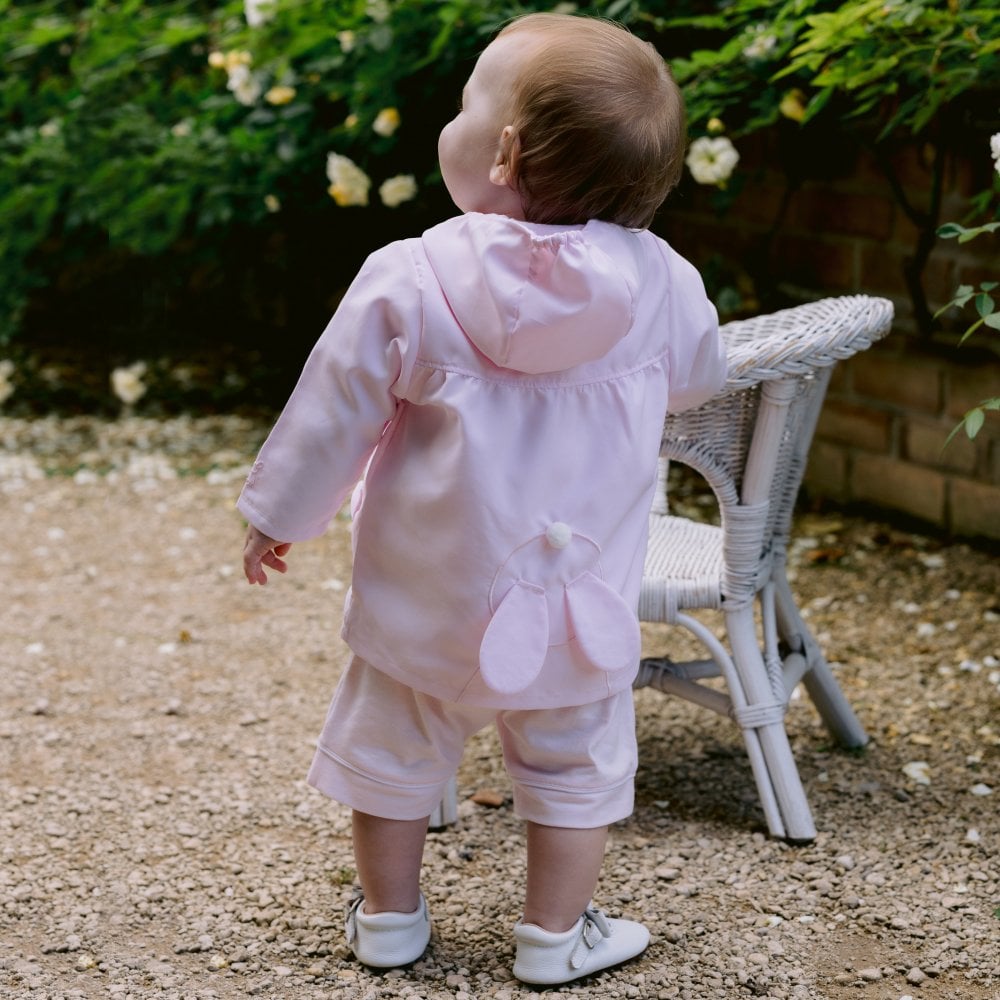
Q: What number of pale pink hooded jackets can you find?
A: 1